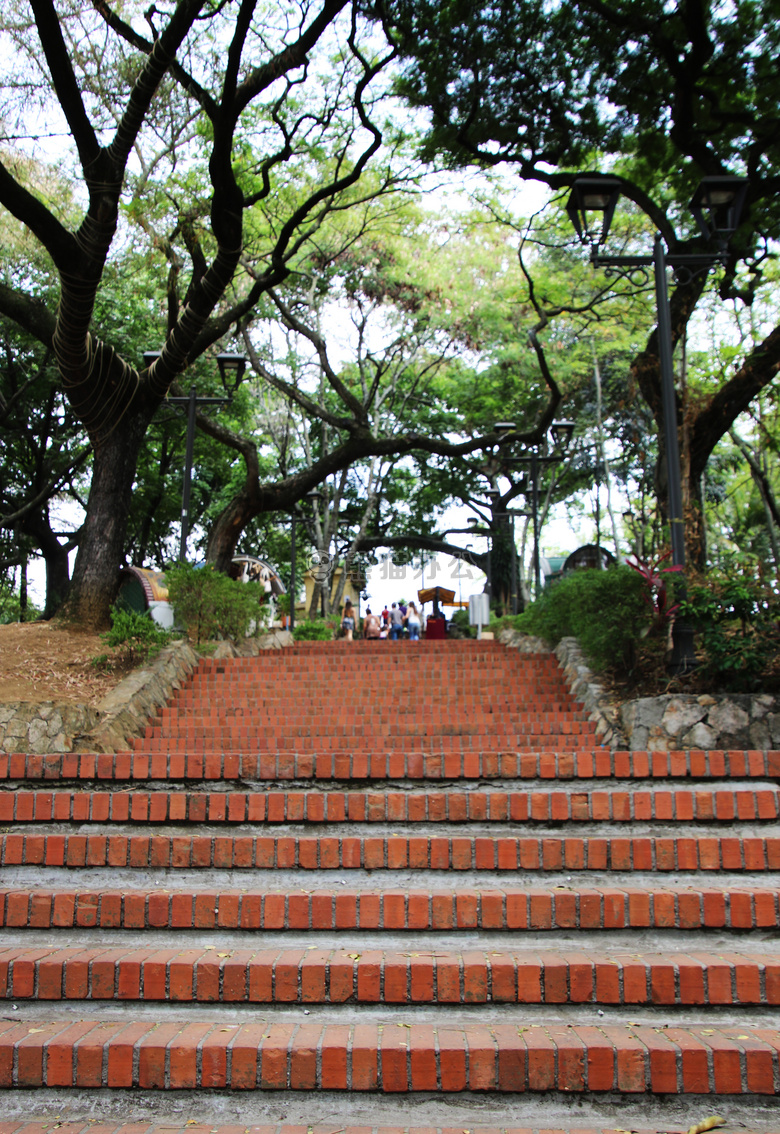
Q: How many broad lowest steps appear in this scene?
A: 6